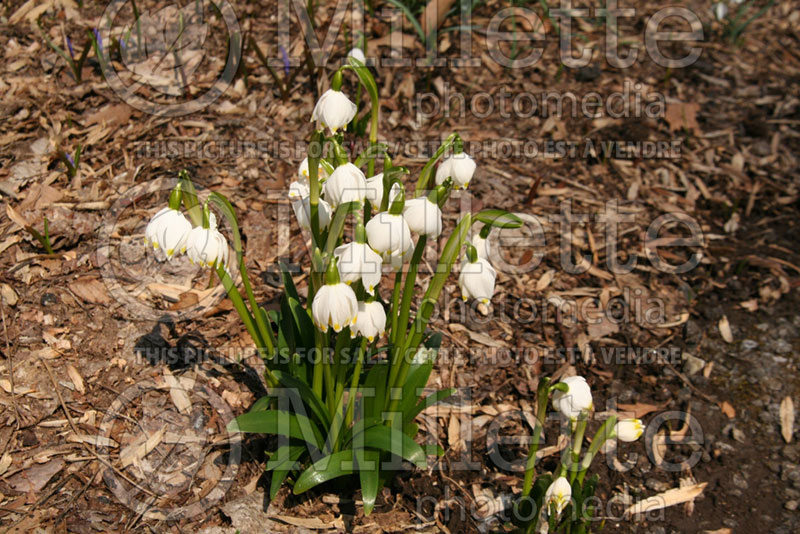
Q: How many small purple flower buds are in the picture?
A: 5